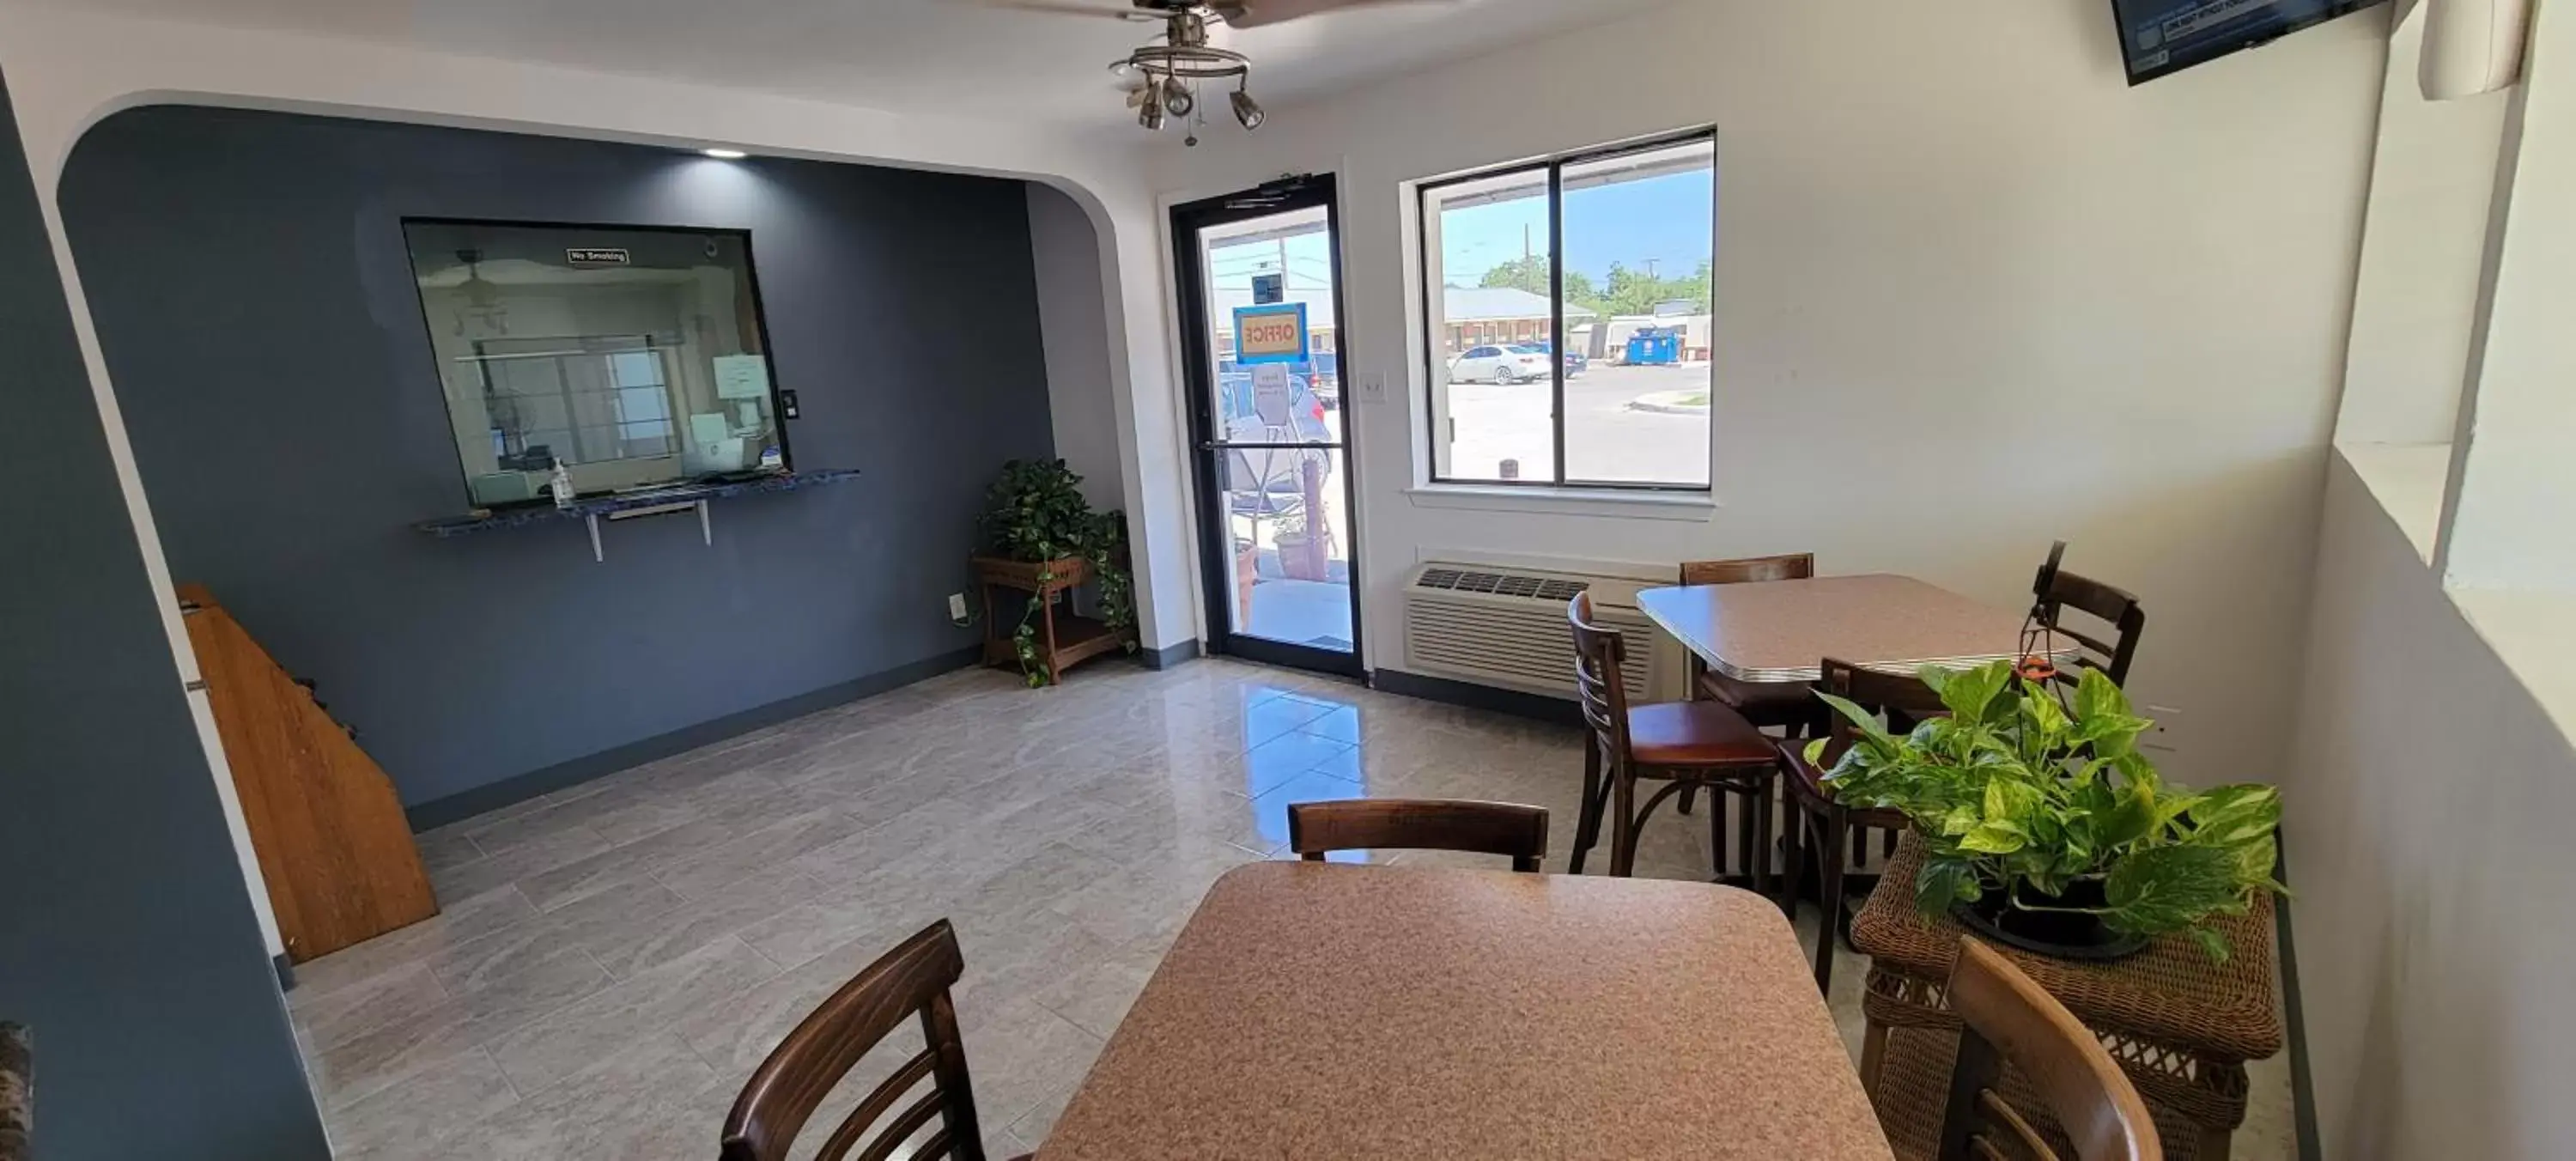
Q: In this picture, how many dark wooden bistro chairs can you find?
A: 7